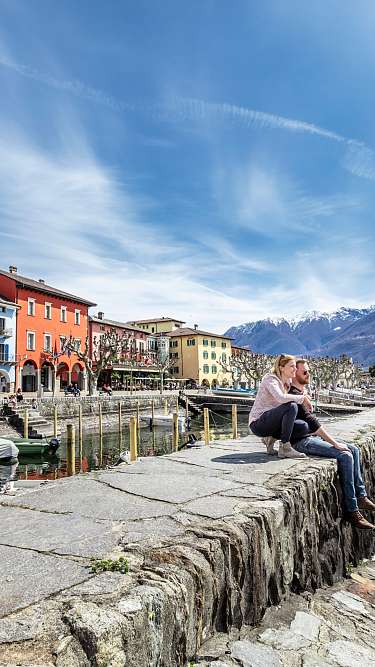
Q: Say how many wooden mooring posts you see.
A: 15